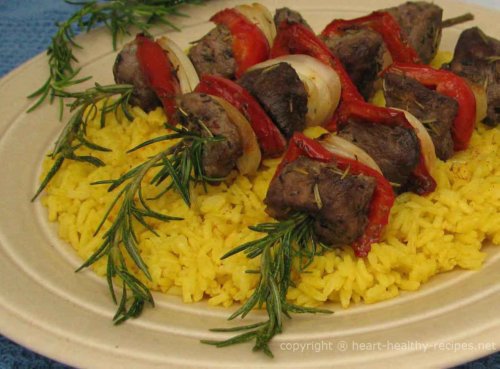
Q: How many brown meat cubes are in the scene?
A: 11